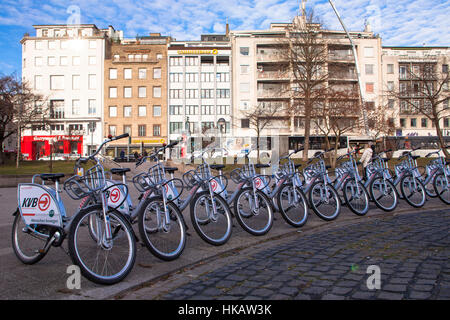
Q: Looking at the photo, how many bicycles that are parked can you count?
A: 10